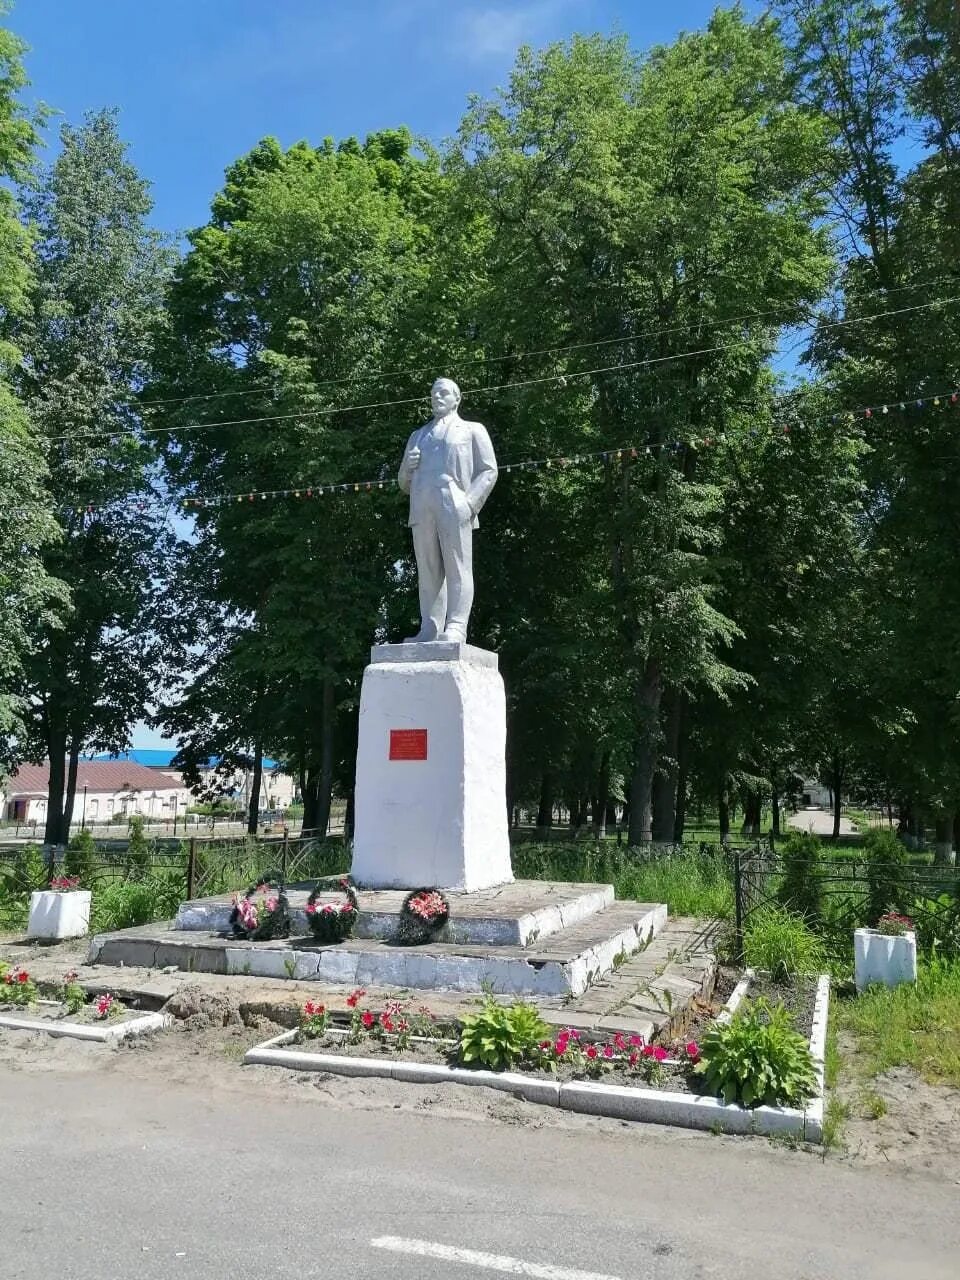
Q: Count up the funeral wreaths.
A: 3